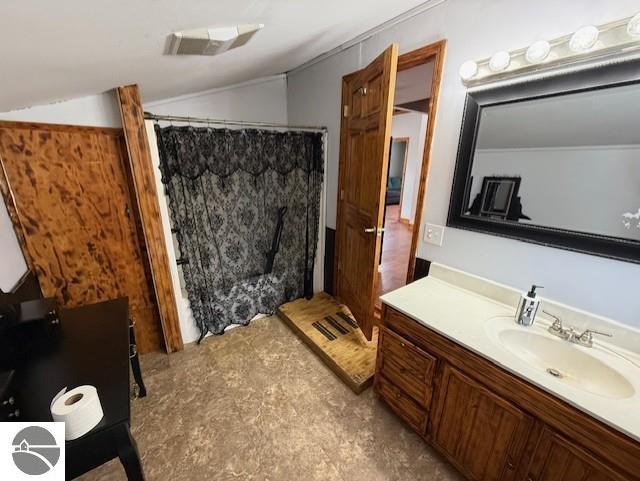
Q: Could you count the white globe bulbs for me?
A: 5